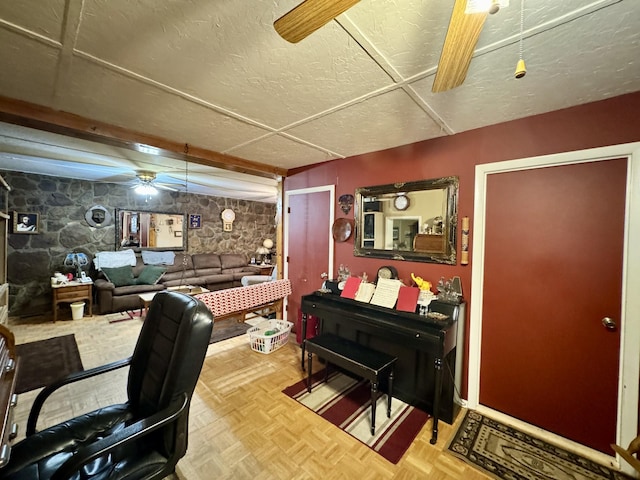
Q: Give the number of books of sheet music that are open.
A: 2